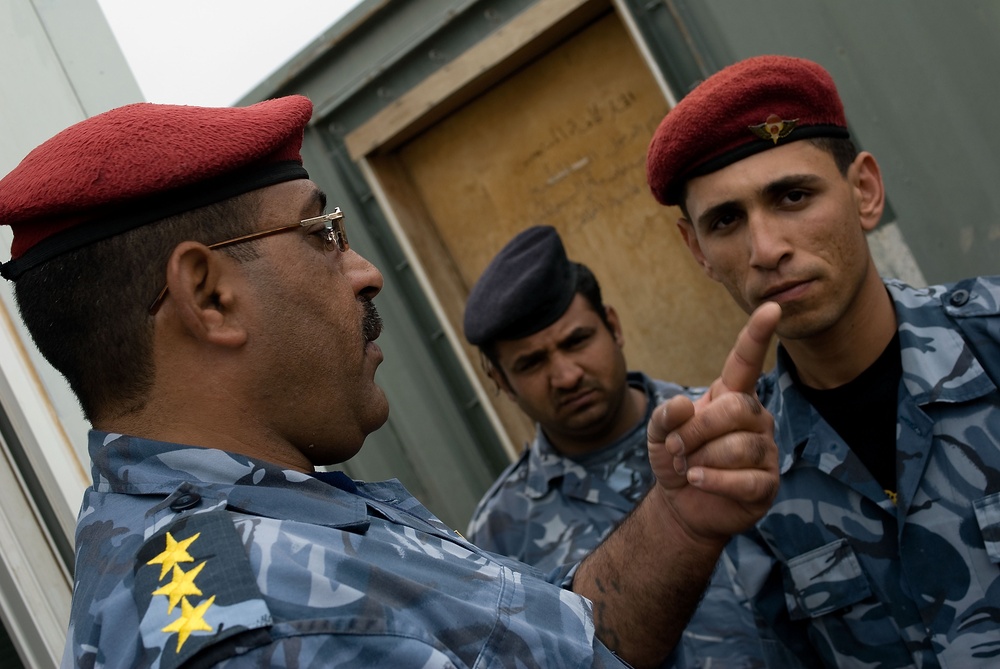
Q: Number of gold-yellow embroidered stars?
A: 3